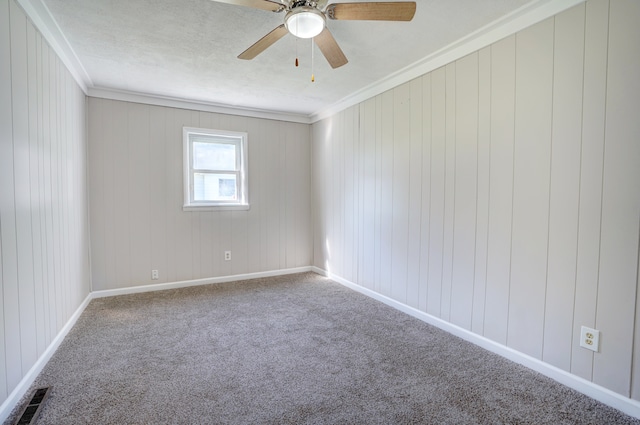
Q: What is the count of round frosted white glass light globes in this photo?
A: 1